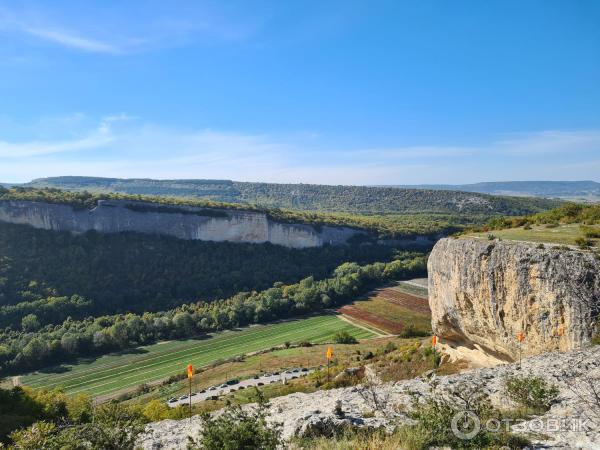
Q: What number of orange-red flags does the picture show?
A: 4